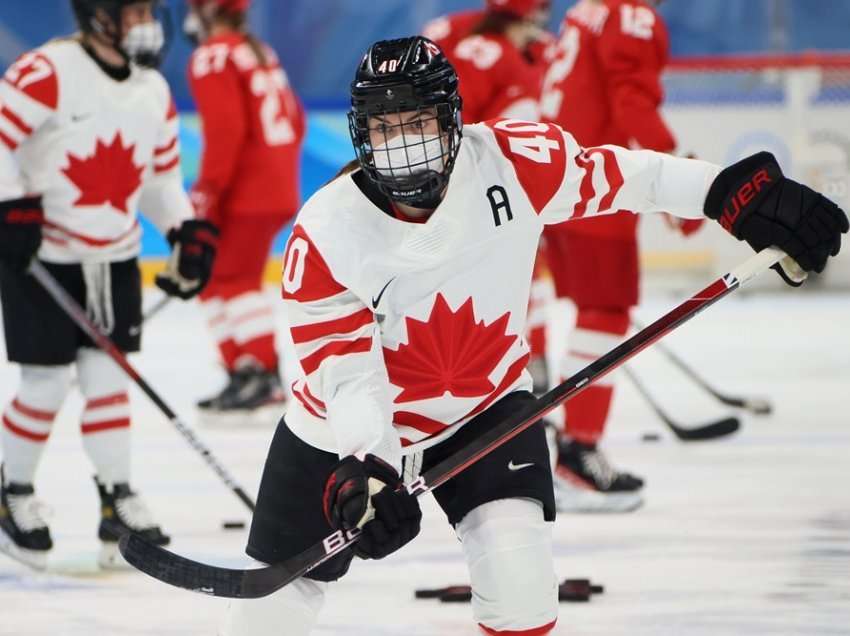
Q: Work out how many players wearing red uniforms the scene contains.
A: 3